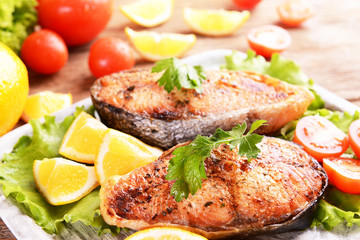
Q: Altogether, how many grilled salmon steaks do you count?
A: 2